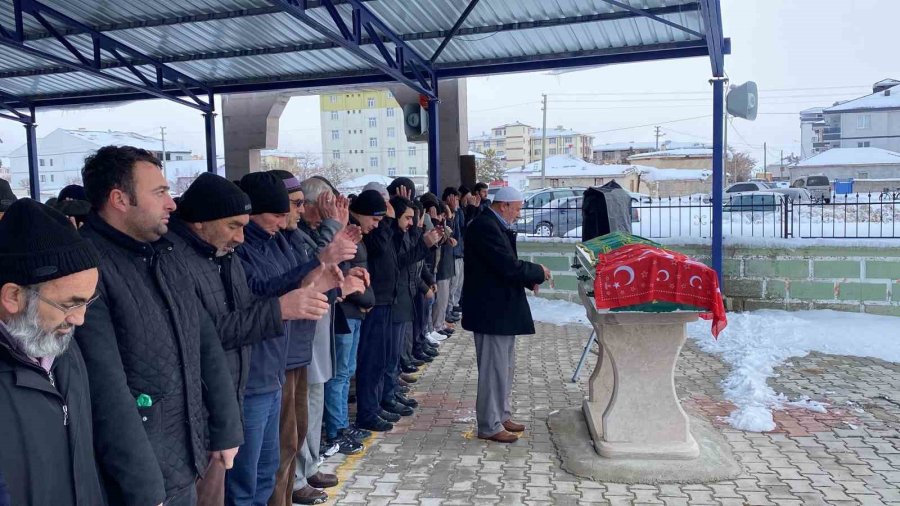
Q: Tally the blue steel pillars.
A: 4